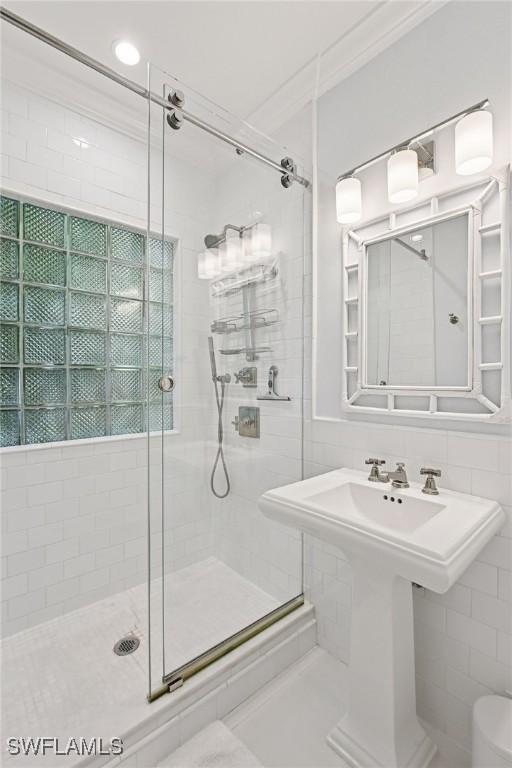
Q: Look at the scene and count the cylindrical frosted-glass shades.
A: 3